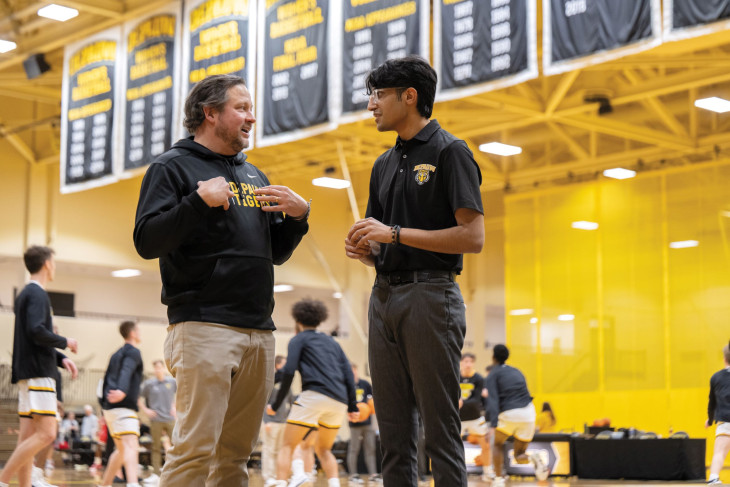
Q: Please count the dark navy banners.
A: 8